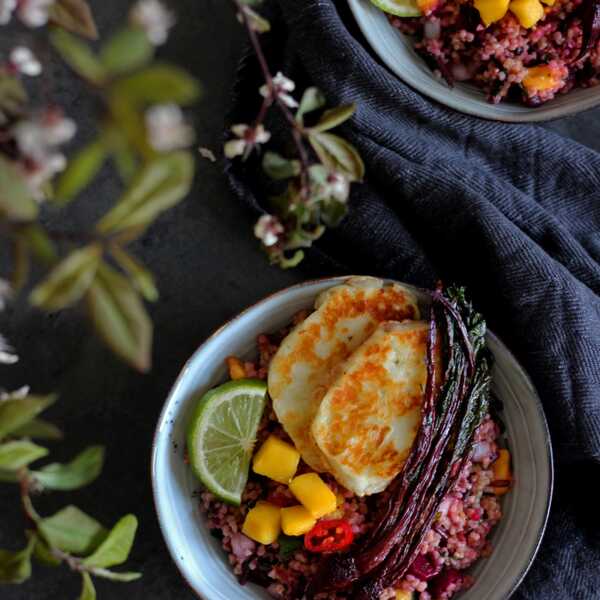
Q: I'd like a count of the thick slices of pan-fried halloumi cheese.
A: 2